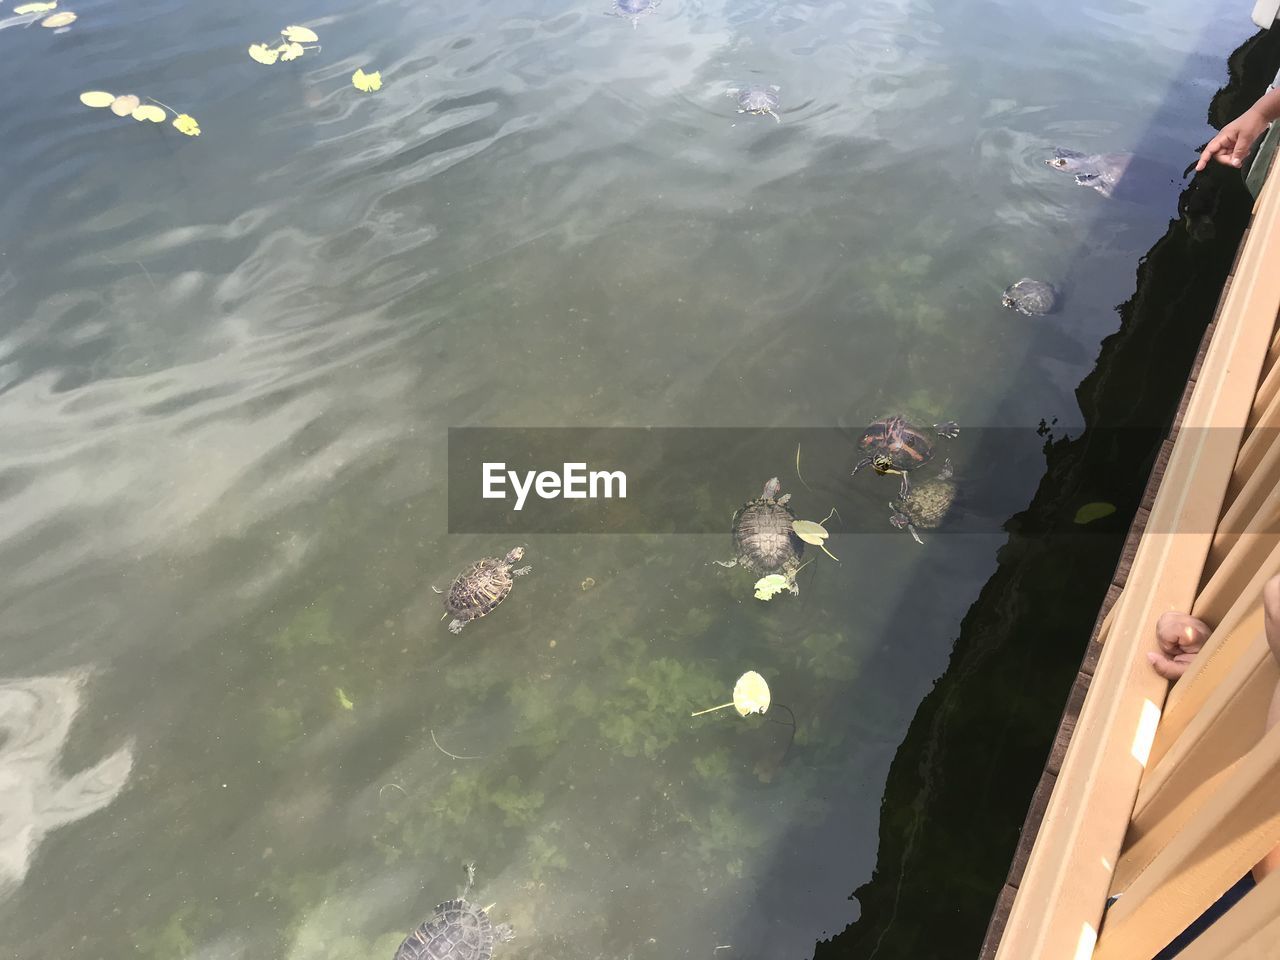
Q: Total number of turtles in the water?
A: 9